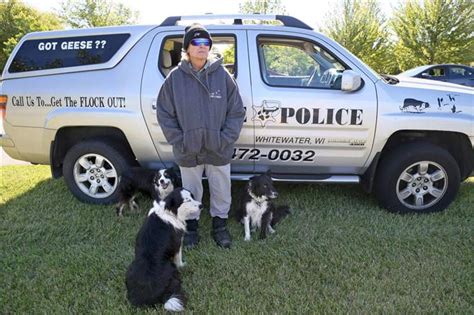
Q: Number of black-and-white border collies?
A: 3